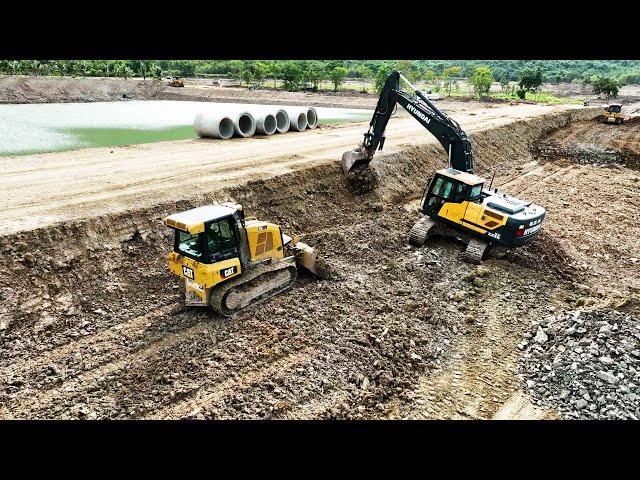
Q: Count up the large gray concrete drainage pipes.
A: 6